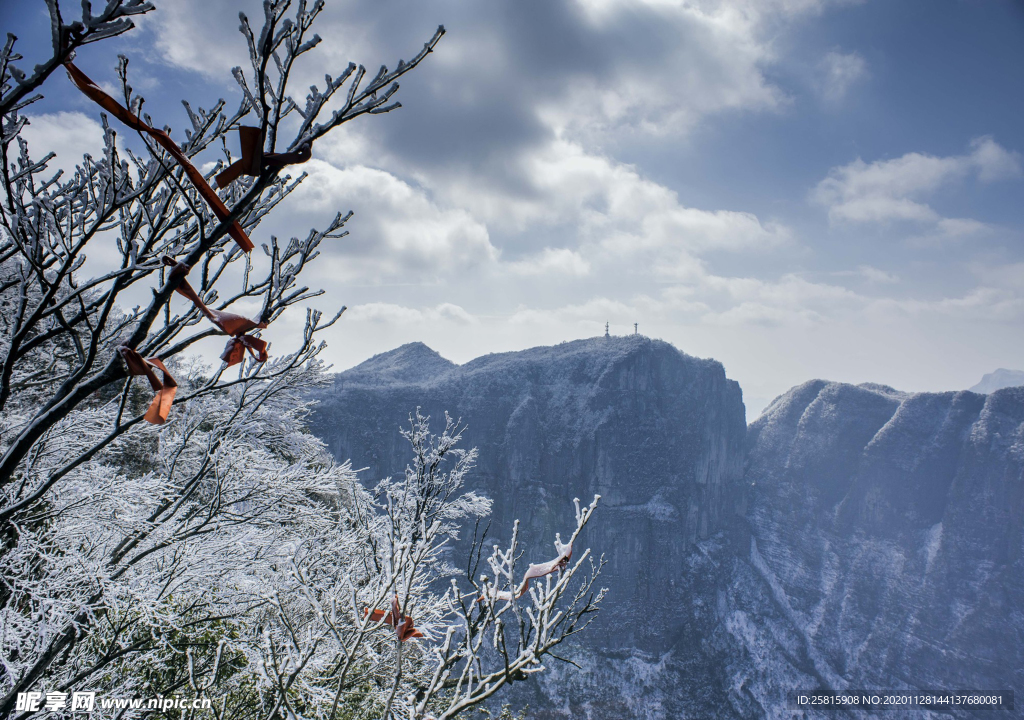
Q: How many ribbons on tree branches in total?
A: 6